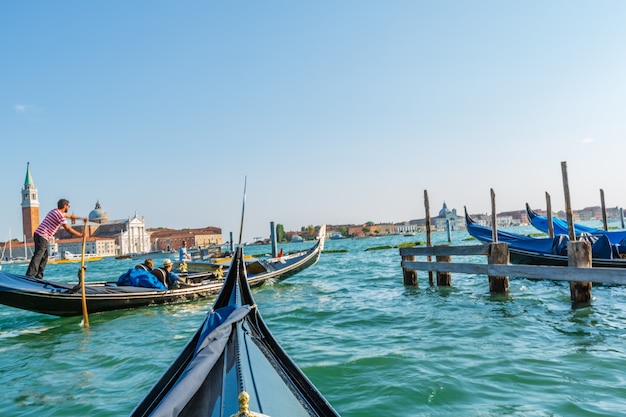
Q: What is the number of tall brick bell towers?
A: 1